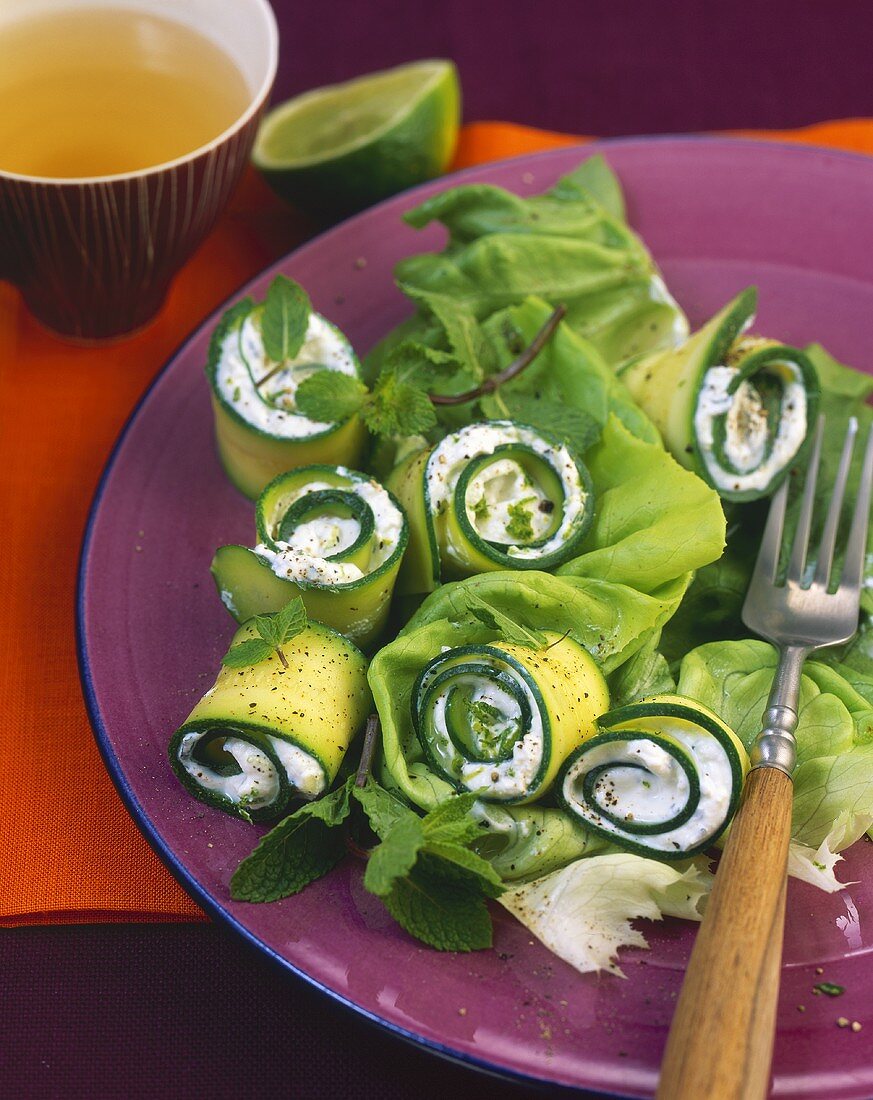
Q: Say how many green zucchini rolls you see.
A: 7